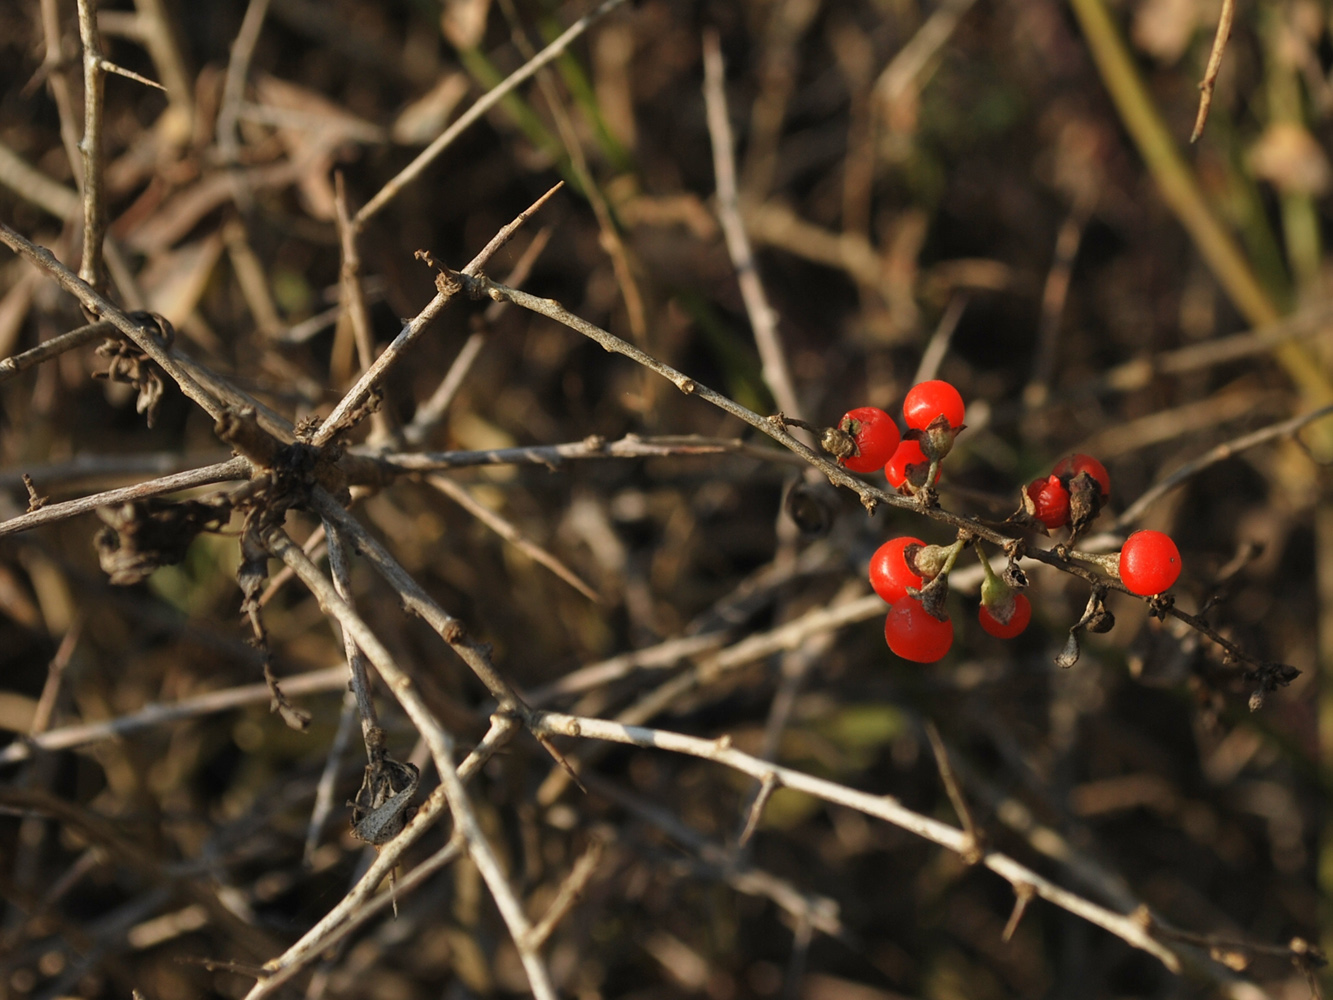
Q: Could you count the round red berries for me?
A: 9